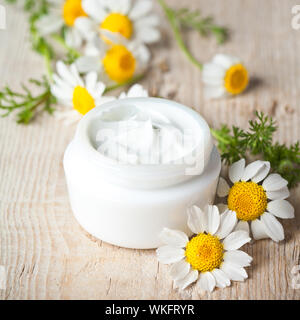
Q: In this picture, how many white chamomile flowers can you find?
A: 7